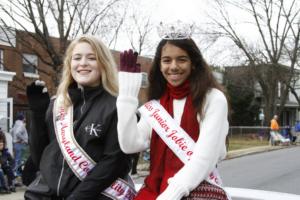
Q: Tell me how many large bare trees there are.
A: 2